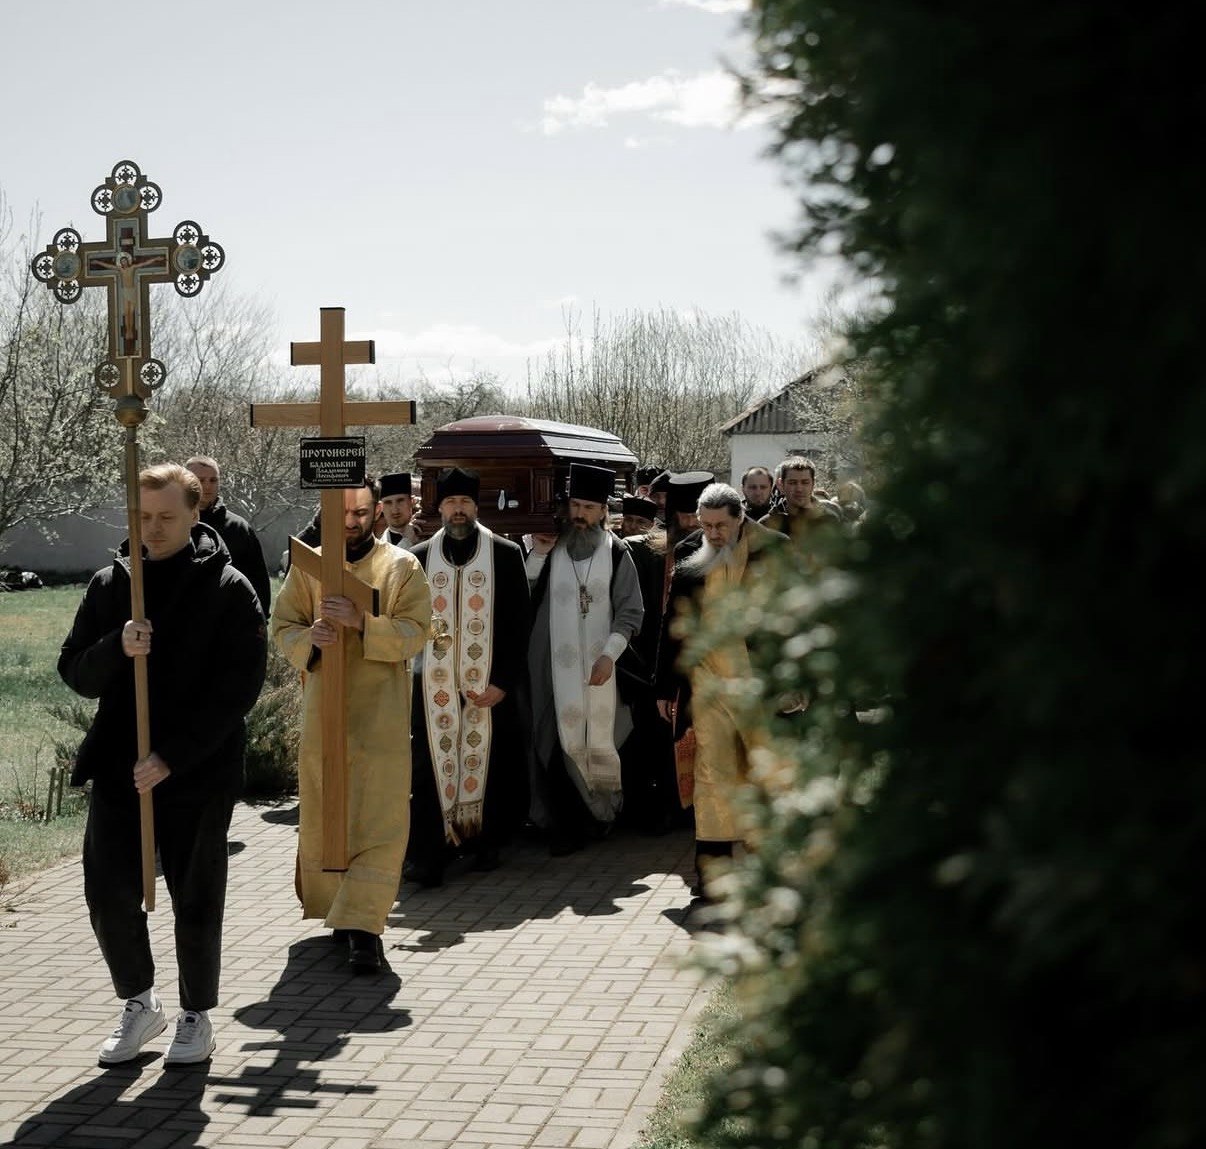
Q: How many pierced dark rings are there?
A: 11